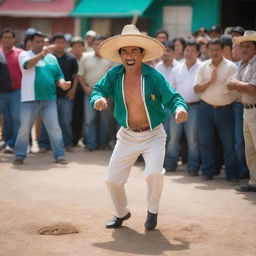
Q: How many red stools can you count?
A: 0